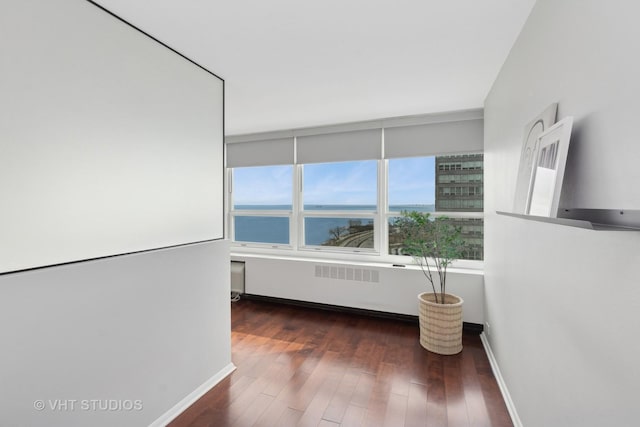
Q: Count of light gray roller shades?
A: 3